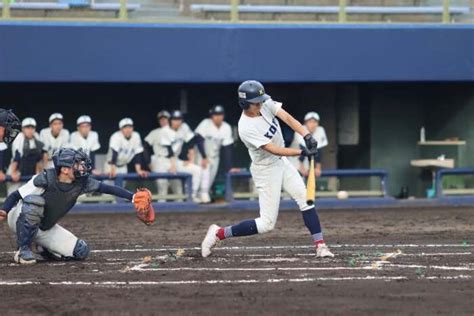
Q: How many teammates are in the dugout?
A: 8